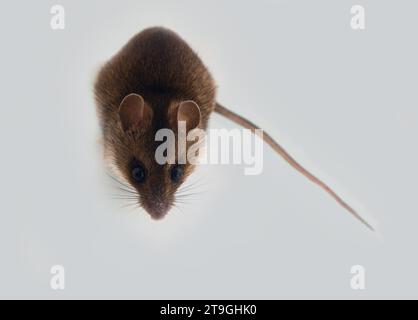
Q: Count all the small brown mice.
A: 1